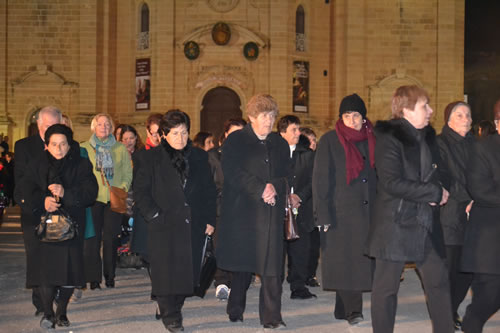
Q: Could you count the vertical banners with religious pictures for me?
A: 2